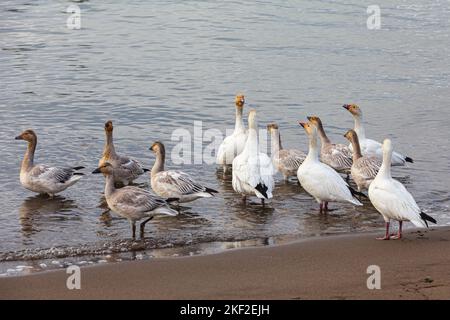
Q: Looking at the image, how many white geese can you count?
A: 5